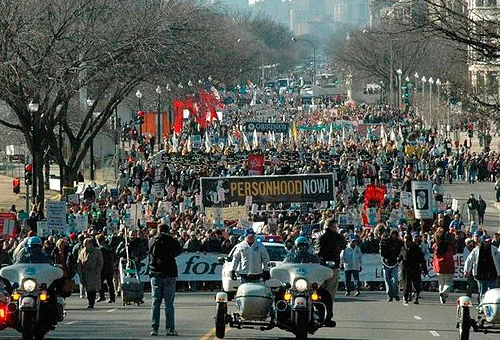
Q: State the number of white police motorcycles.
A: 3